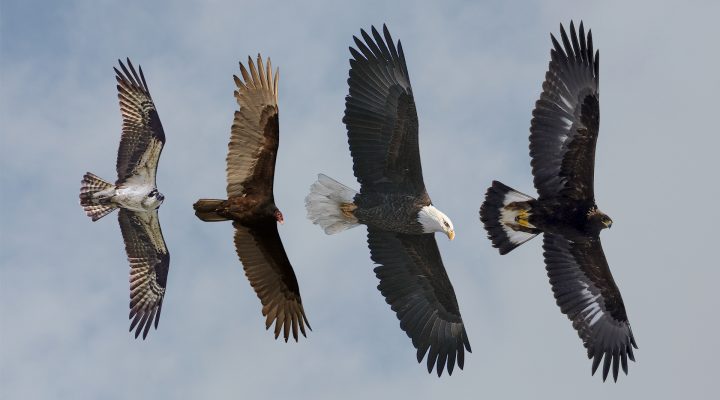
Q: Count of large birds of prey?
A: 4